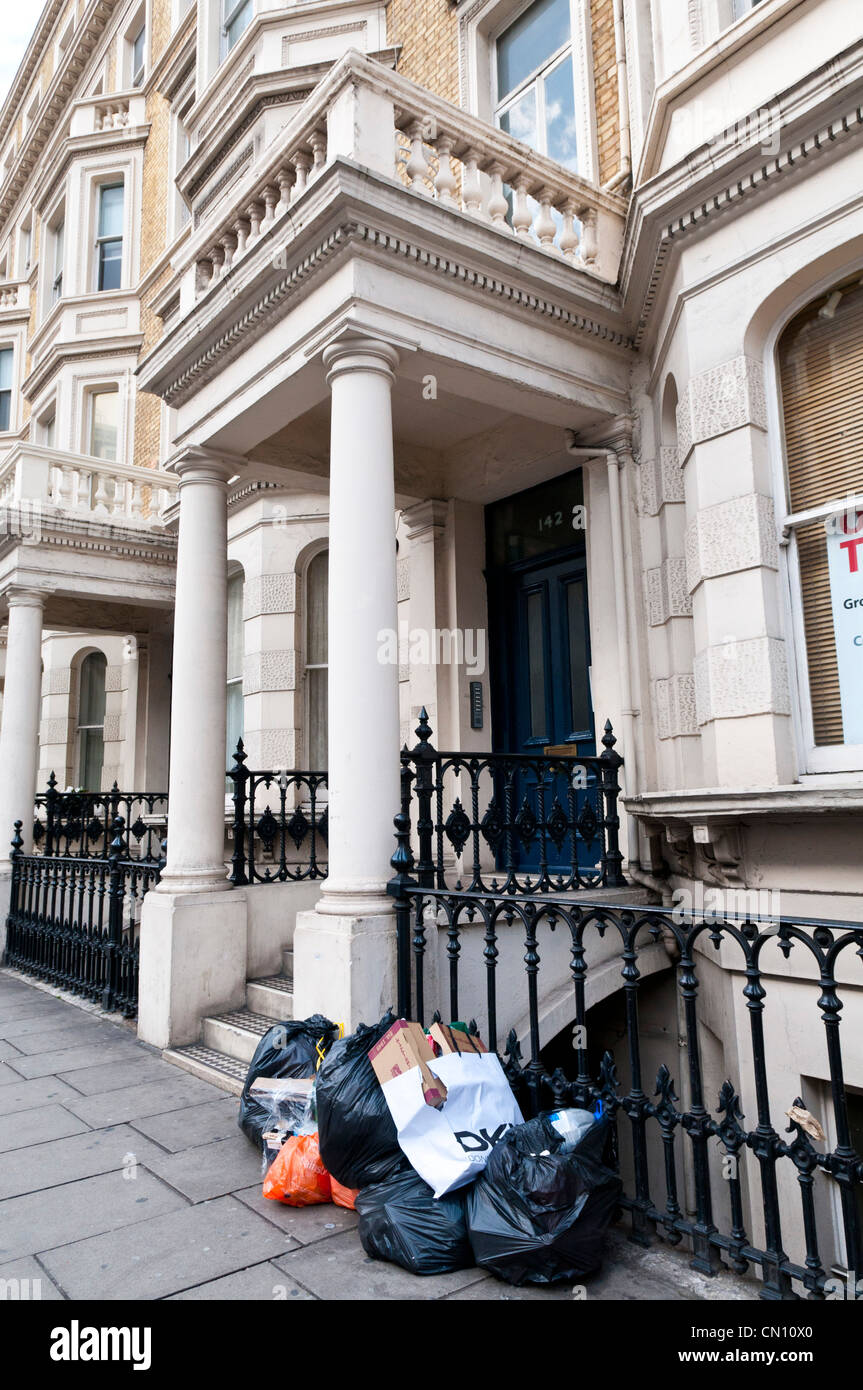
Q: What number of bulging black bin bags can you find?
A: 4